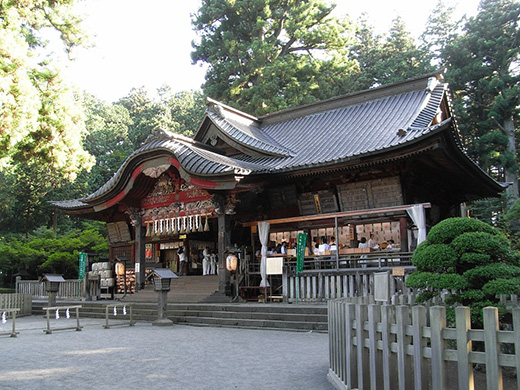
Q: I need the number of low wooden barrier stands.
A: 3